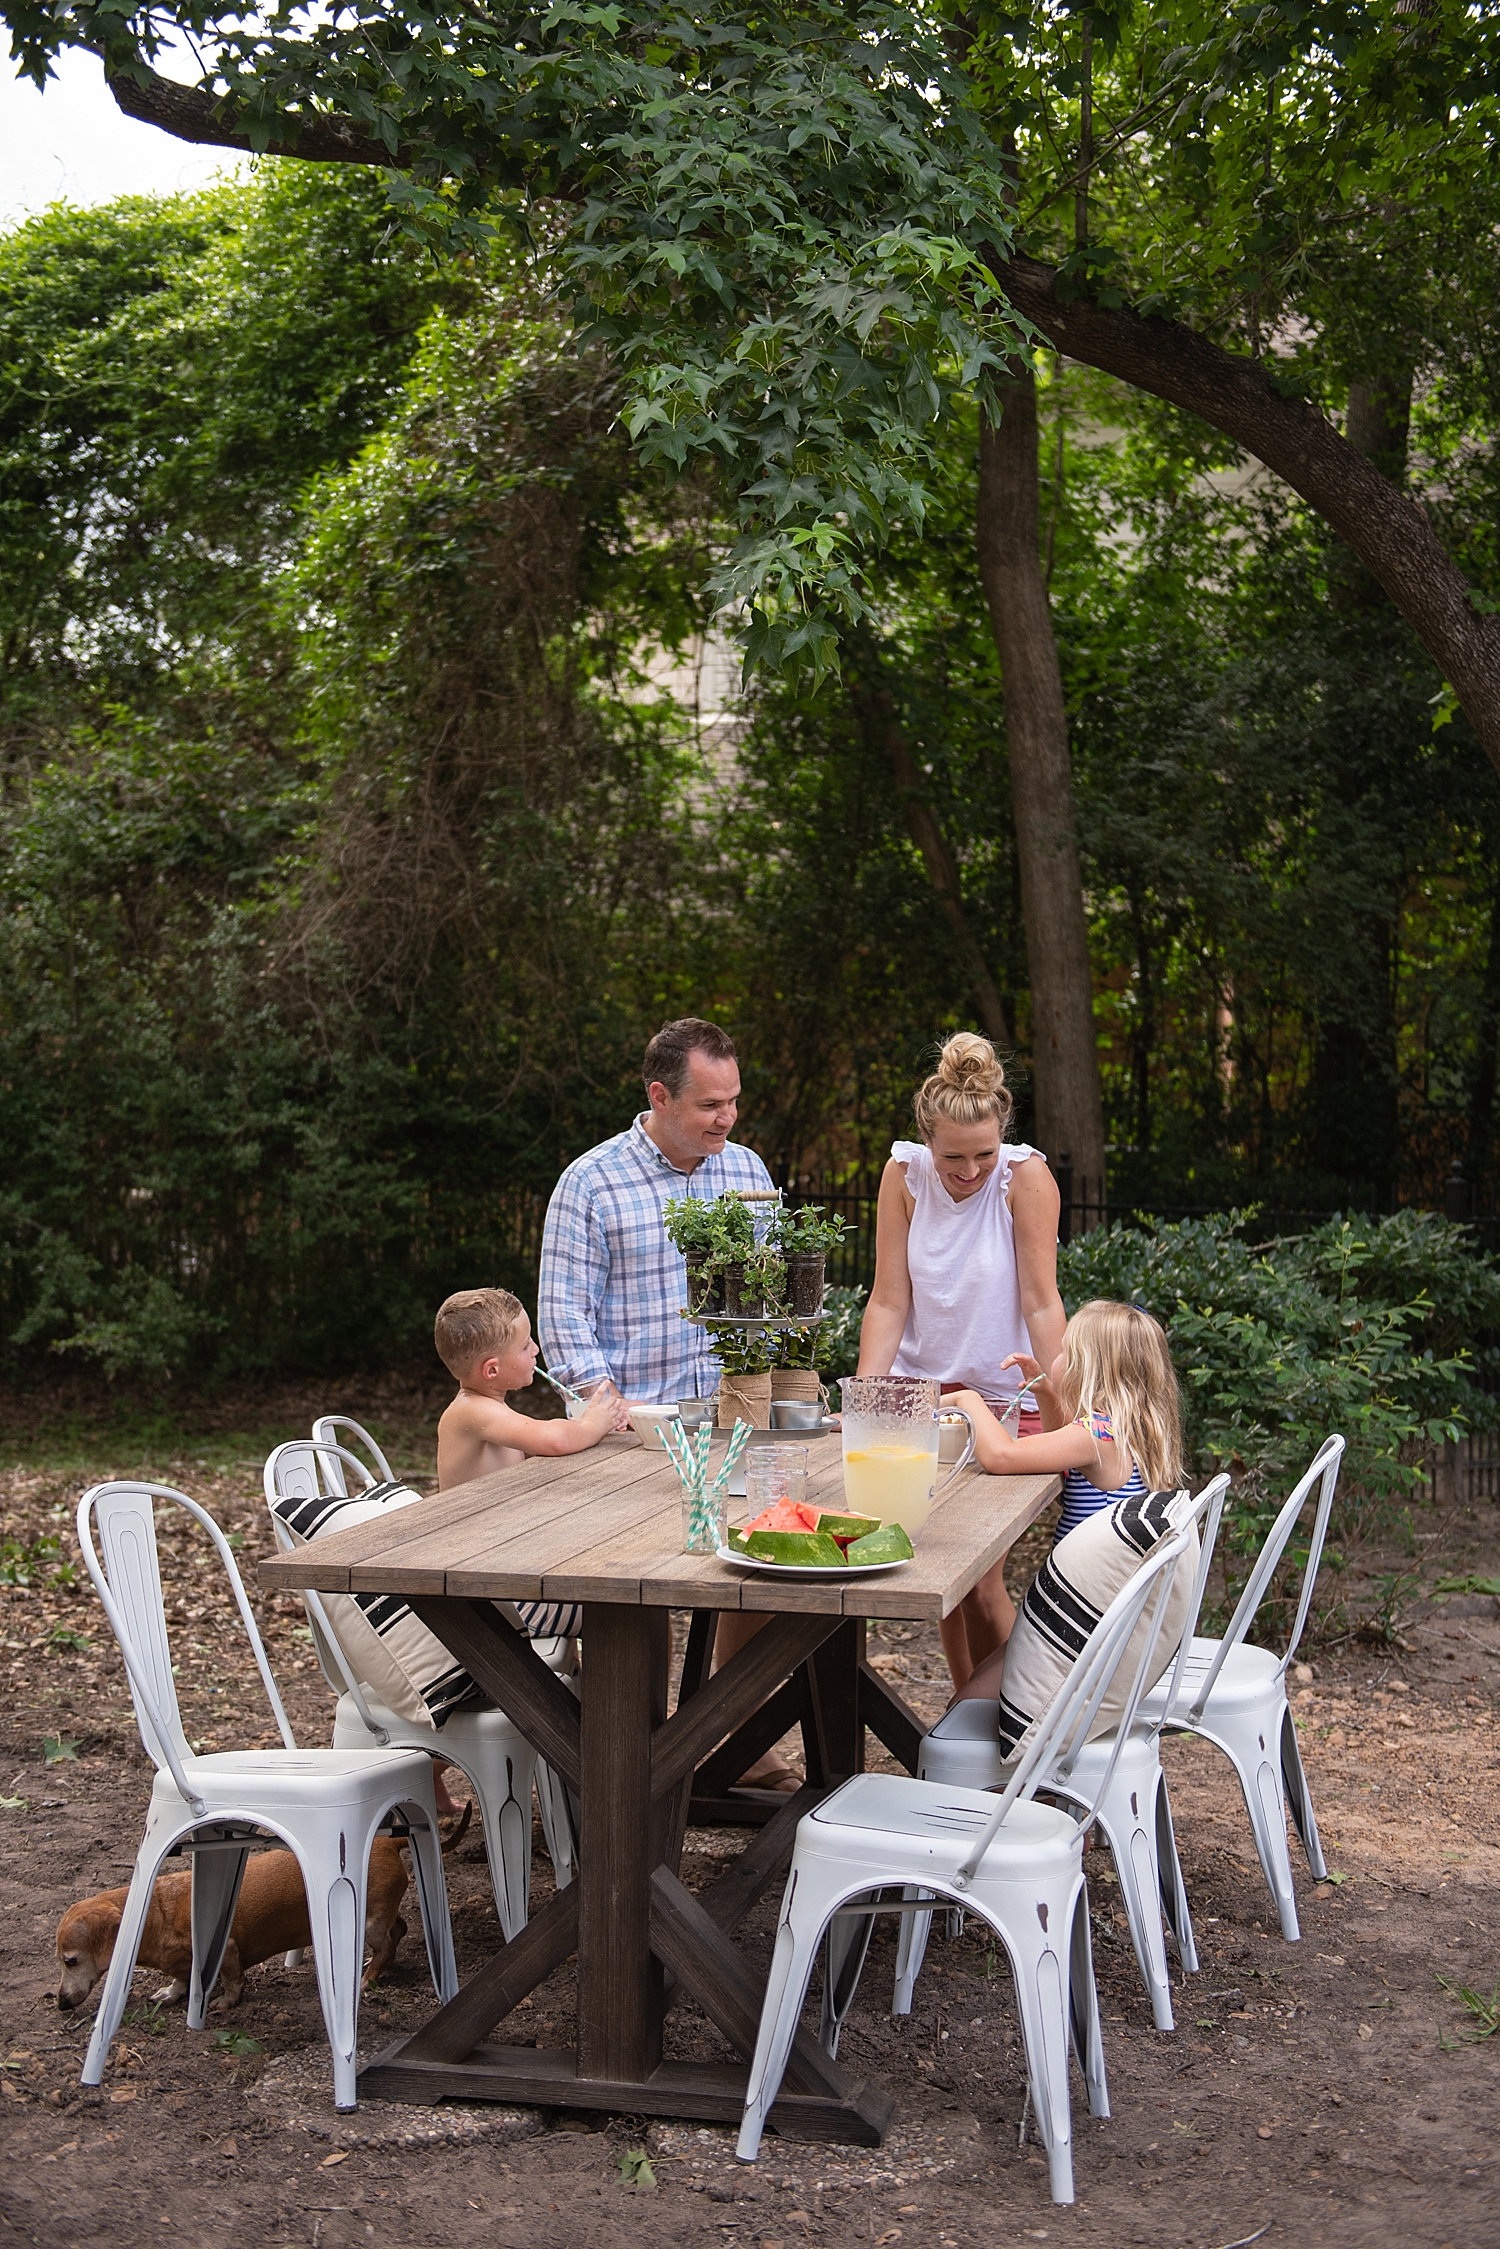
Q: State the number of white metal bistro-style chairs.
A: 6